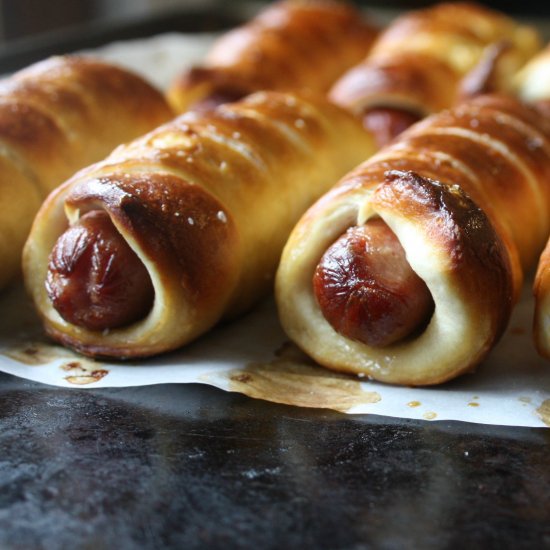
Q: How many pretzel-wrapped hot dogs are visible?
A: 7